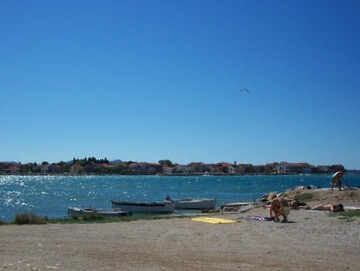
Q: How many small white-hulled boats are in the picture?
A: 3